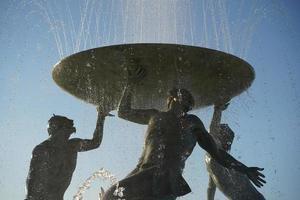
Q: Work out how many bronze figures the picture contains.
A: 3